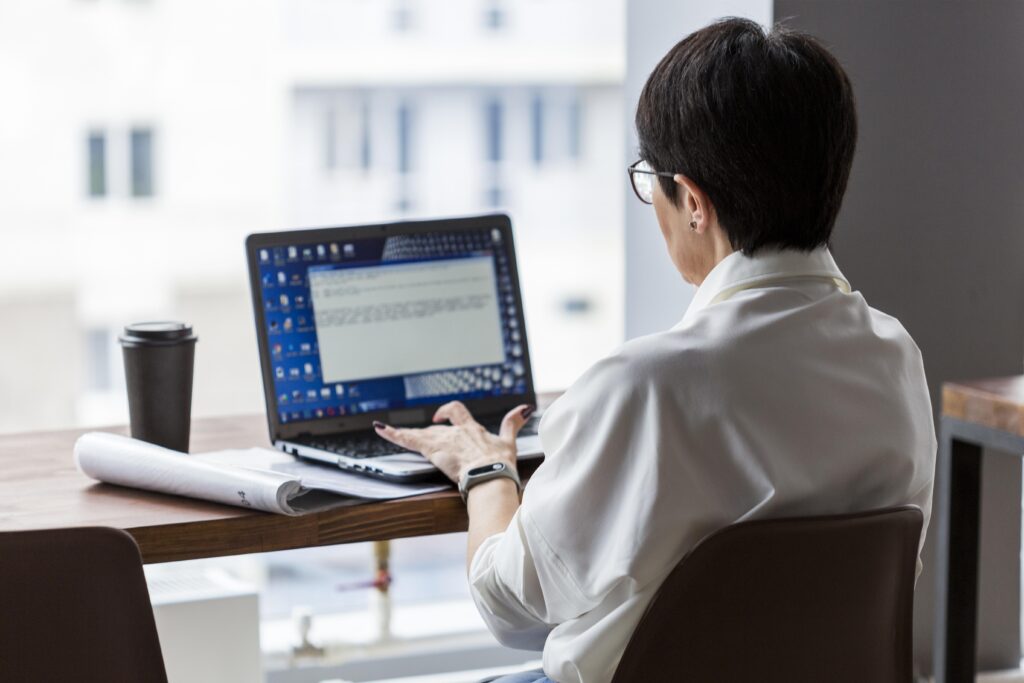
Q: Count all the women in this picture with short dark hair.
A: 1